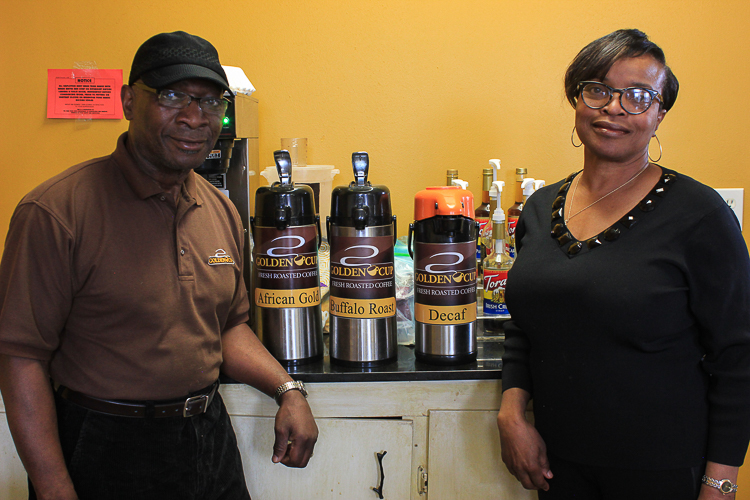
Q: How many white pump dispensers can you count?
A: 5